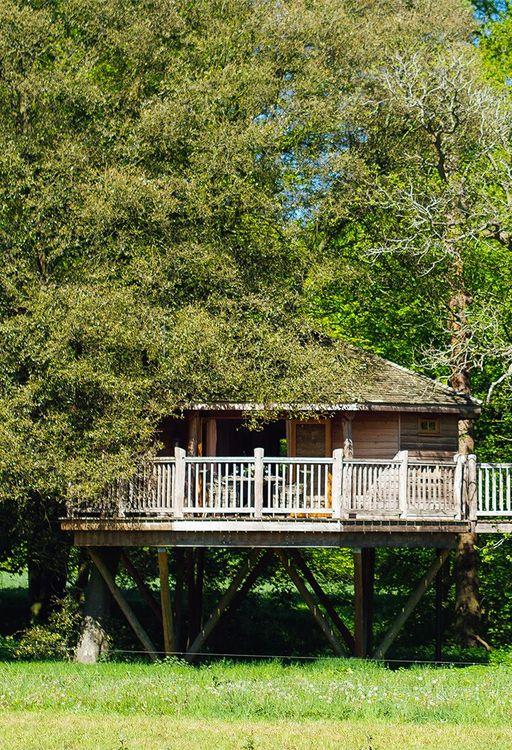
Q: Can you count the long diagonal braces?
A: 7